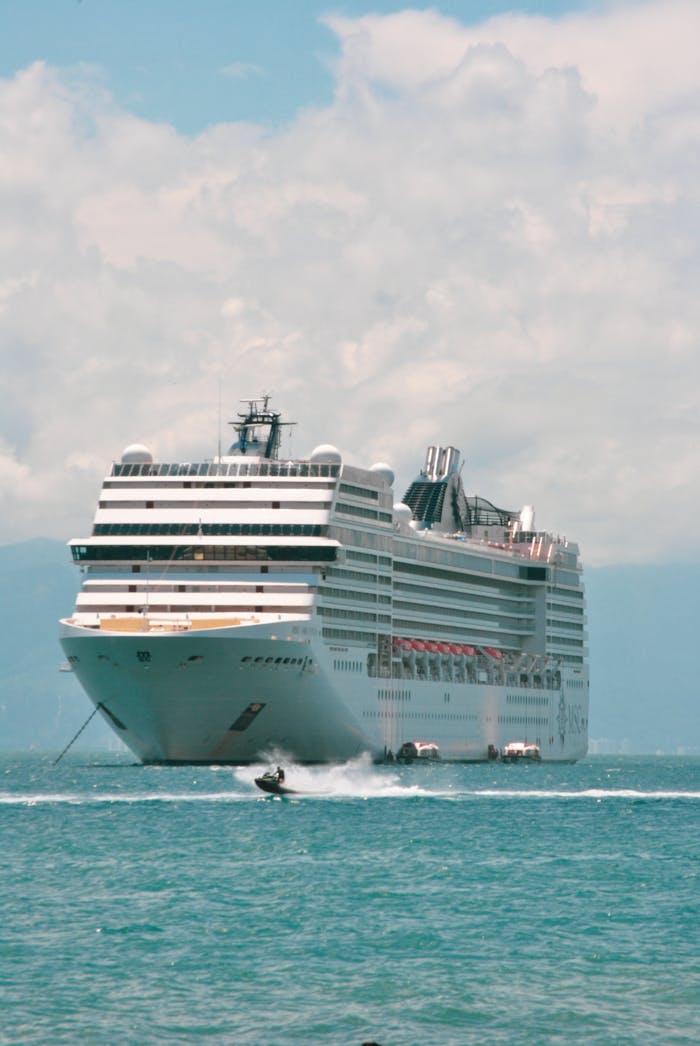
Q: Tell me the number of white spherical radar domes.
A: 4